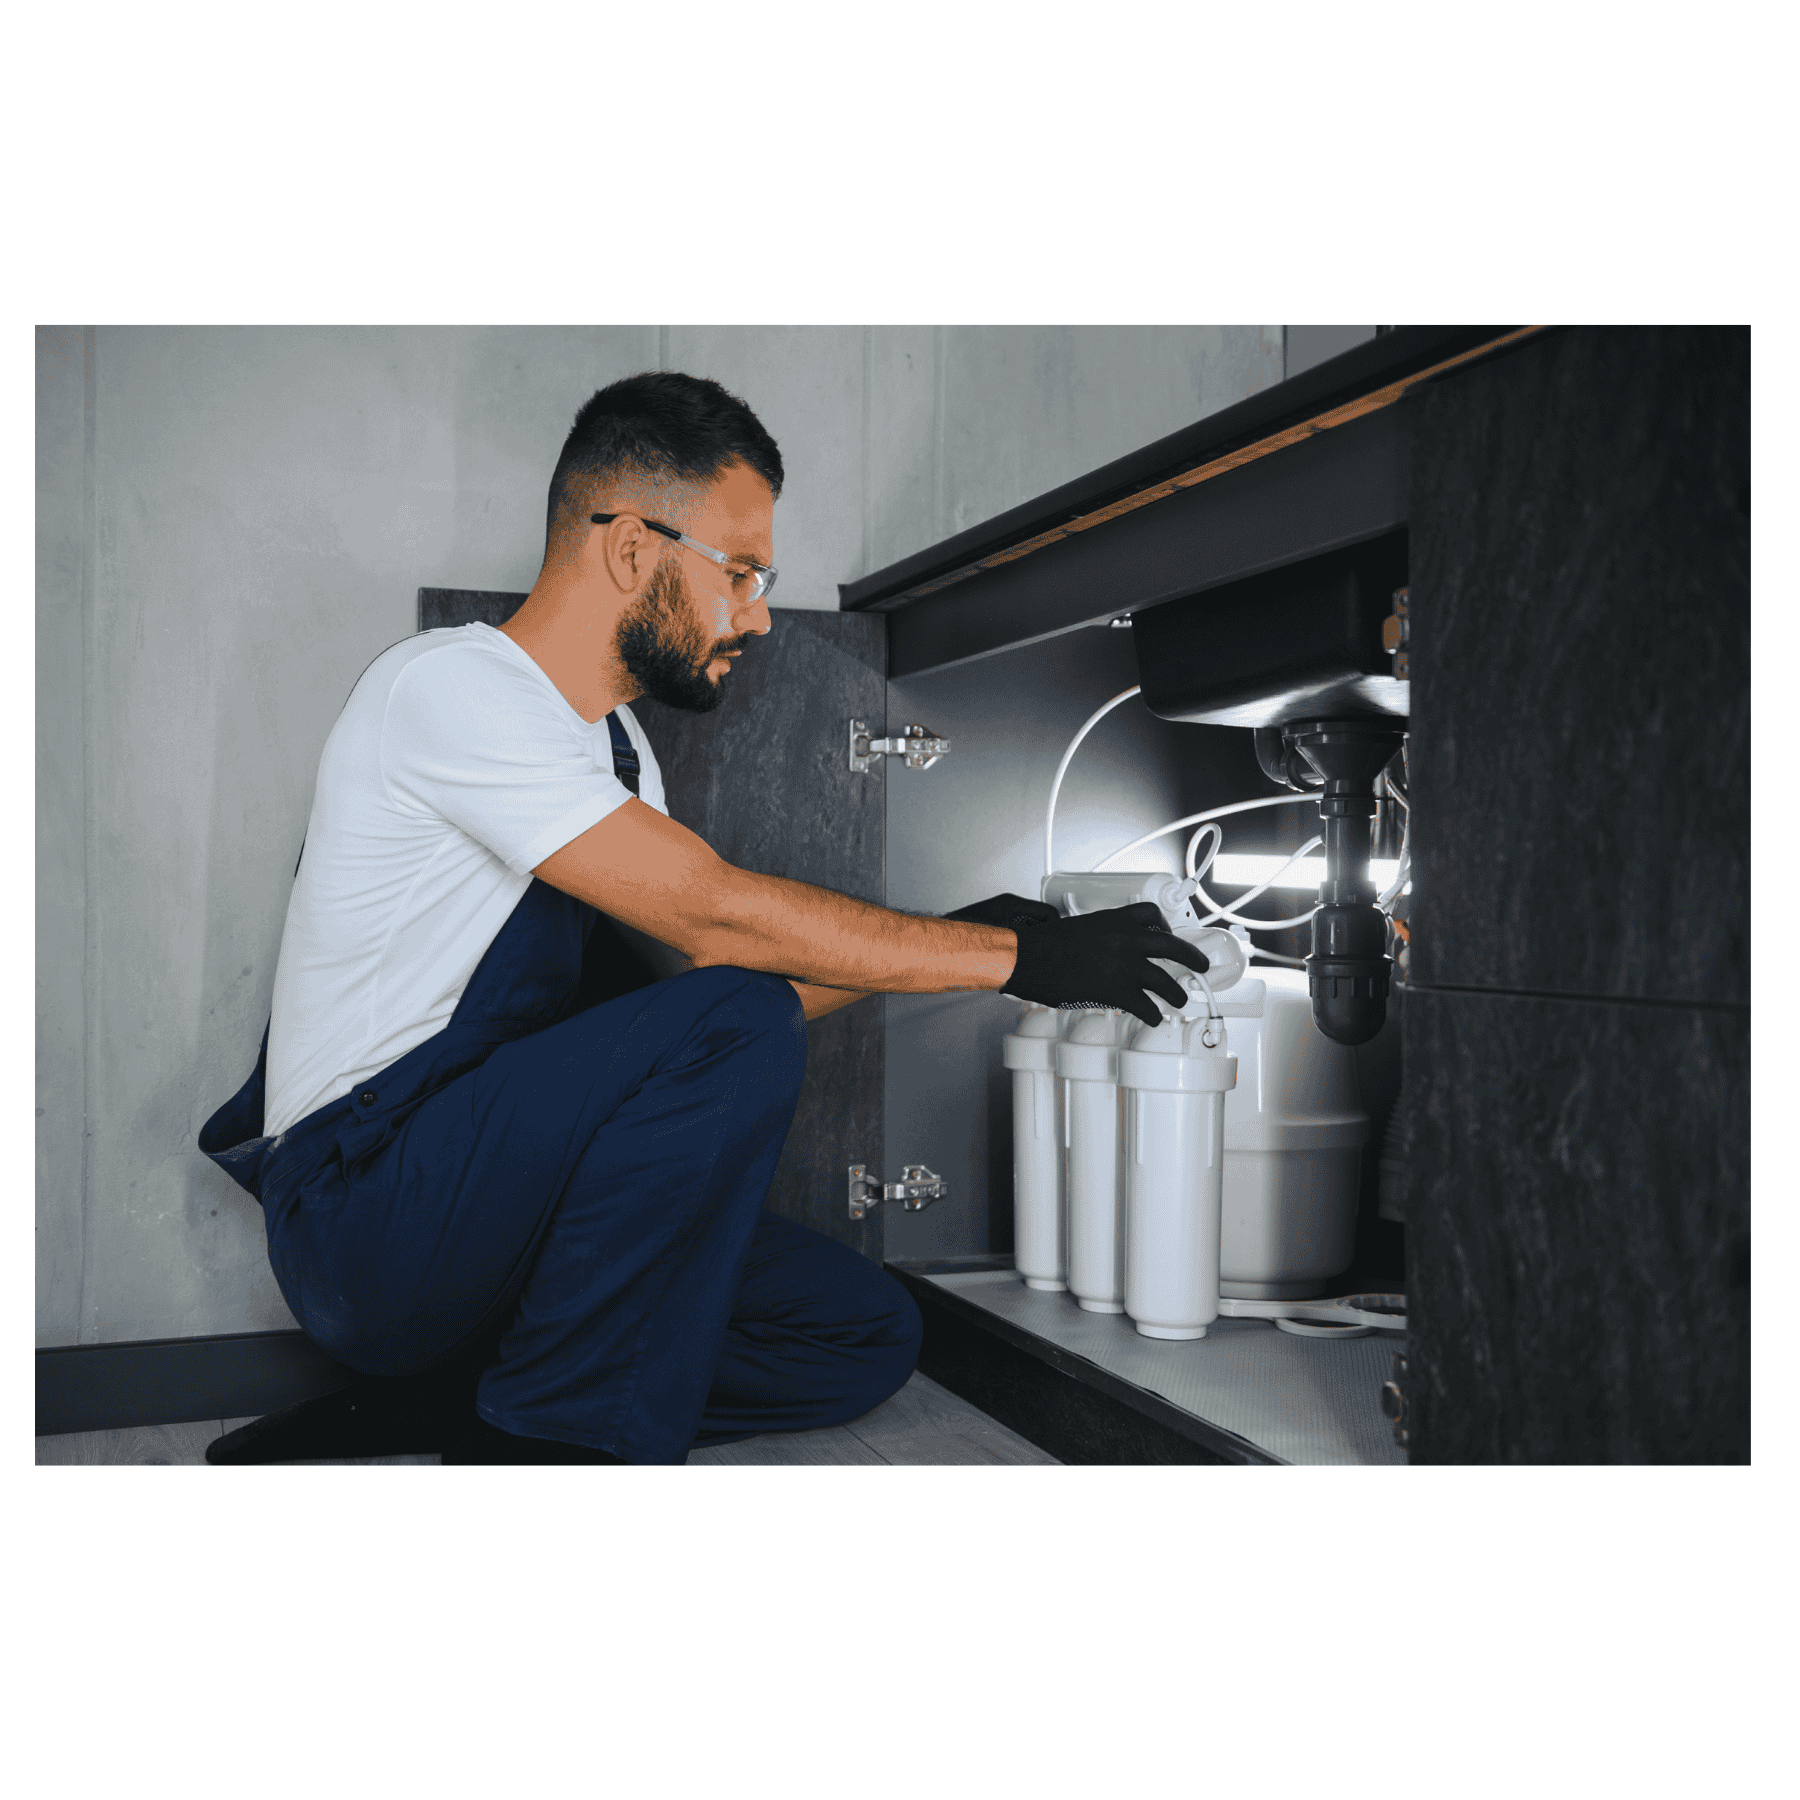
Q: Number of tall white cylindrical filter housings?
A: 3